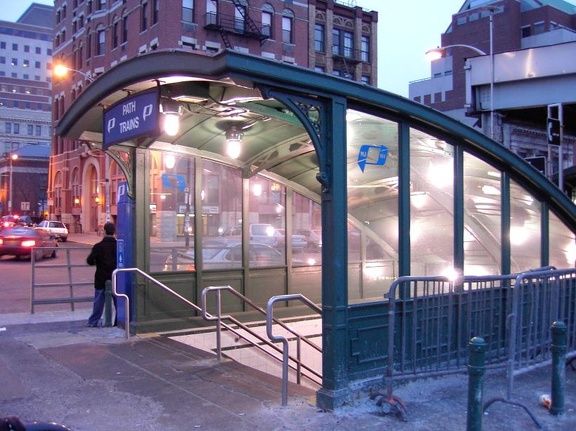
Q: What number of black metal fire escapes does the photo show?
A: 2